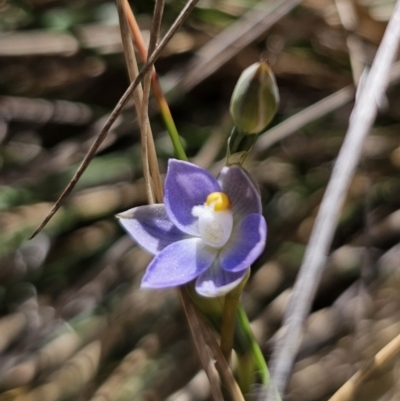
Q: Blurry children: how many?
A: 0